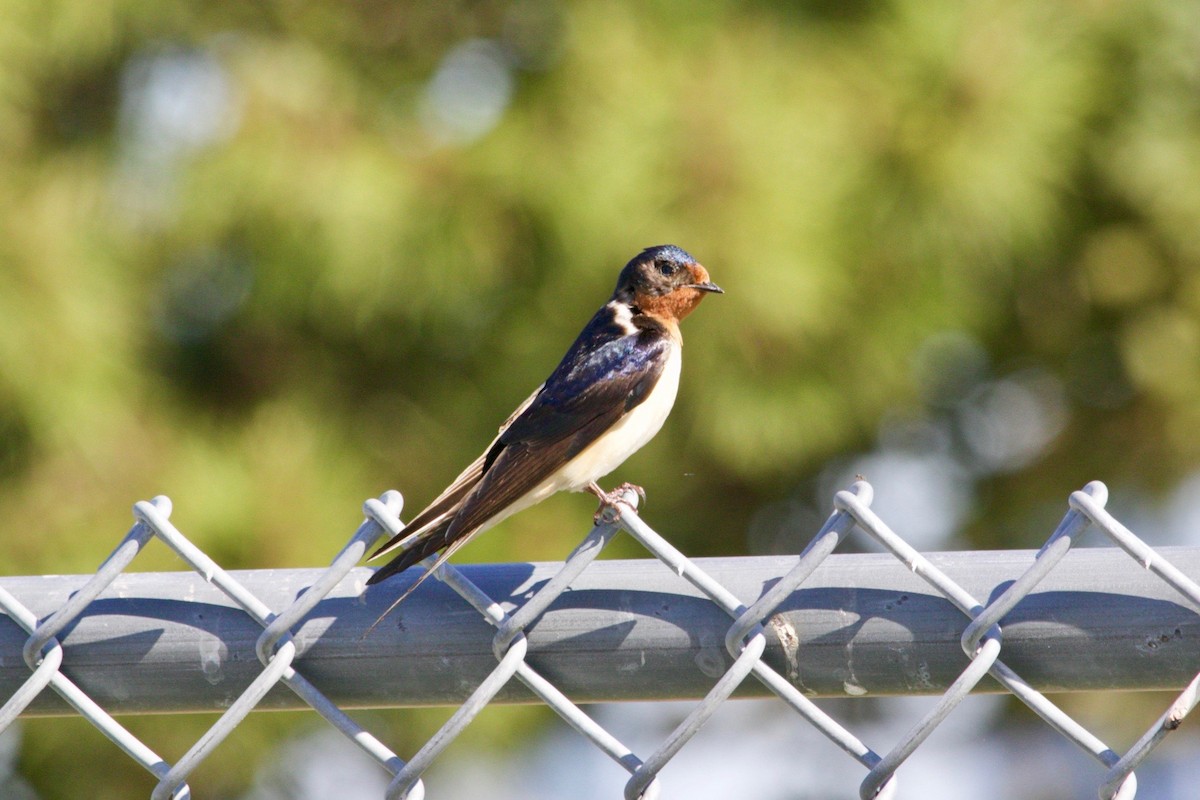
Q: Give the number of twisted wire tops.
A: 5